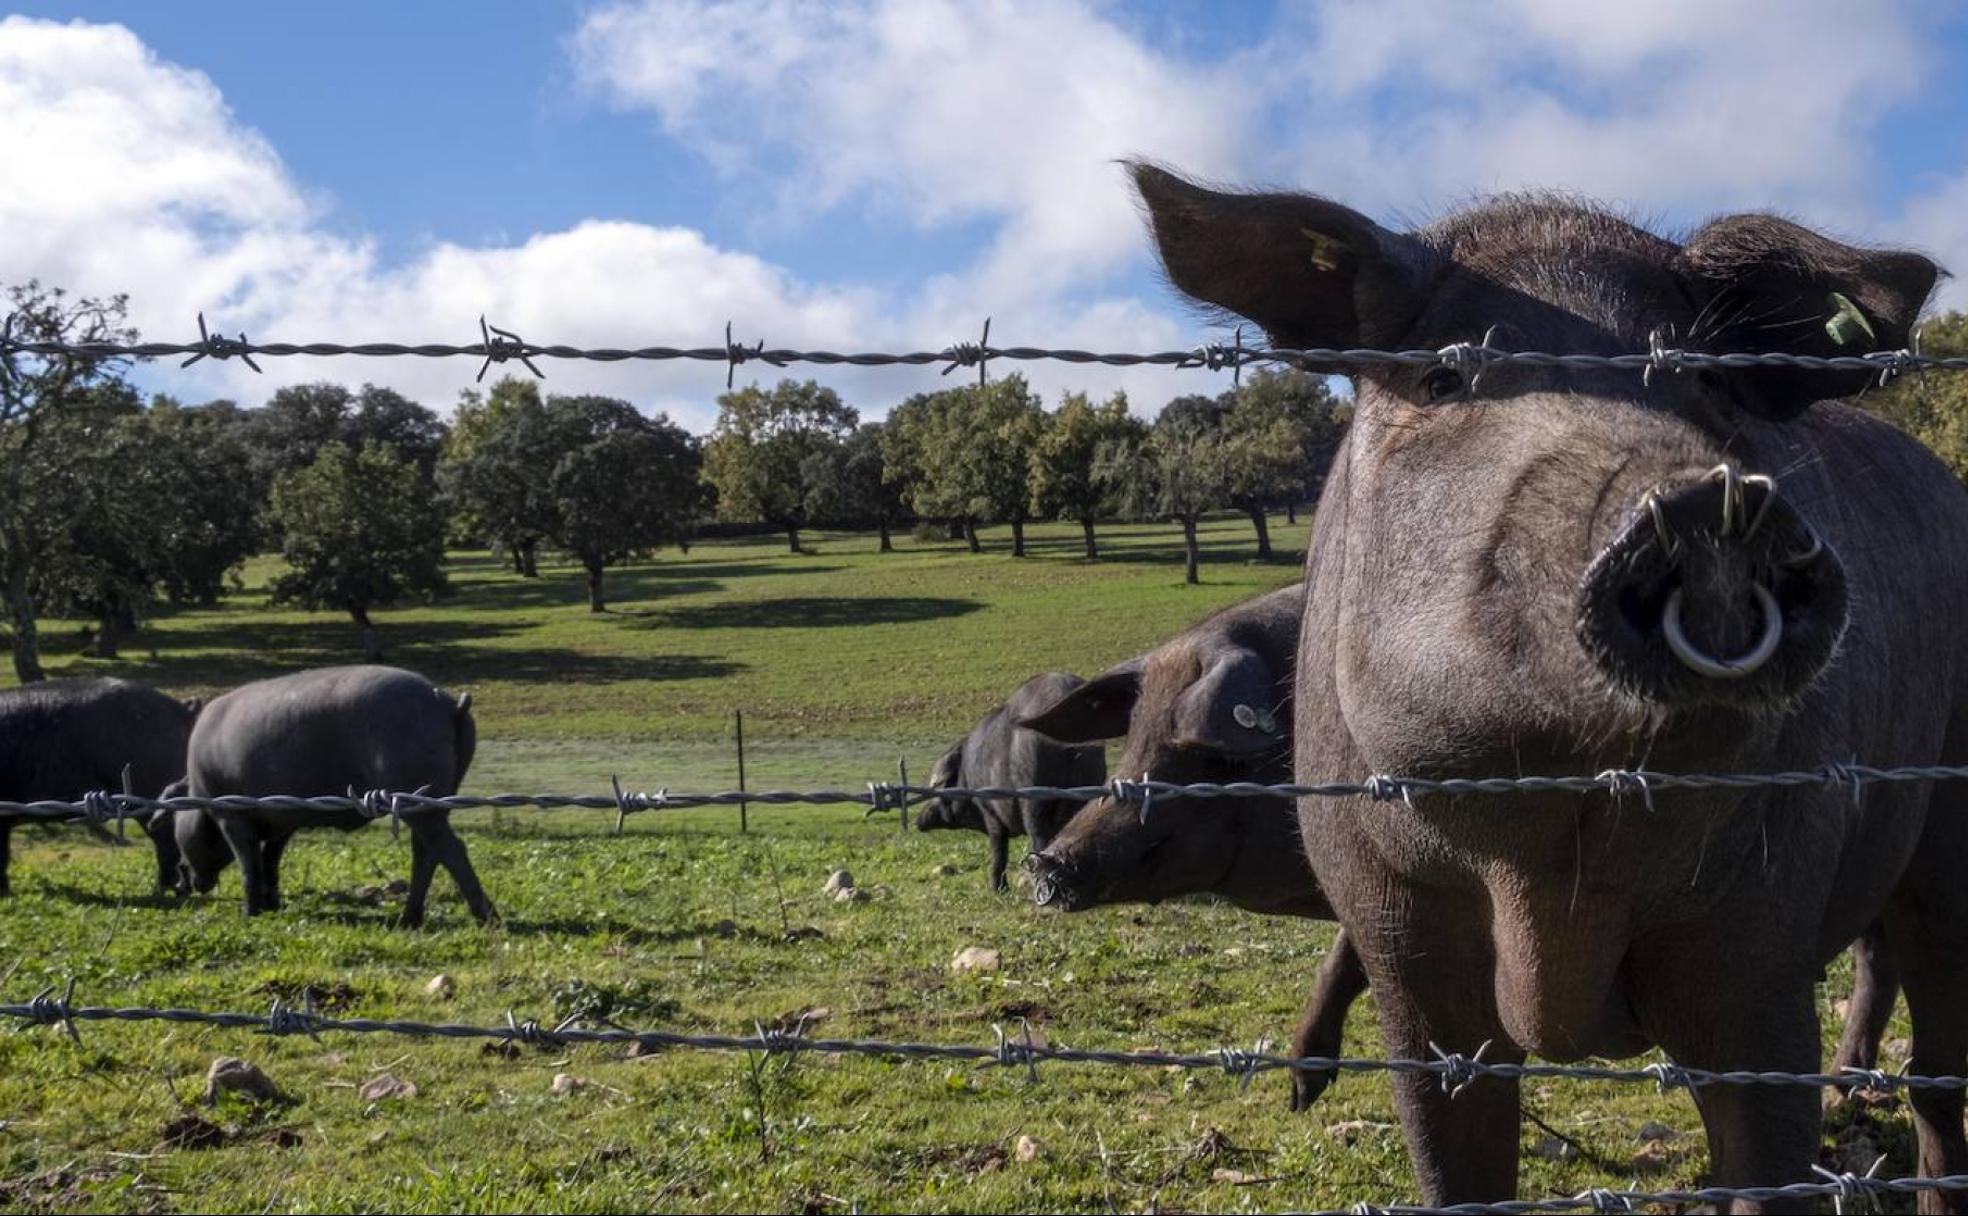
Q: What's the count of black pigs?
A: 5